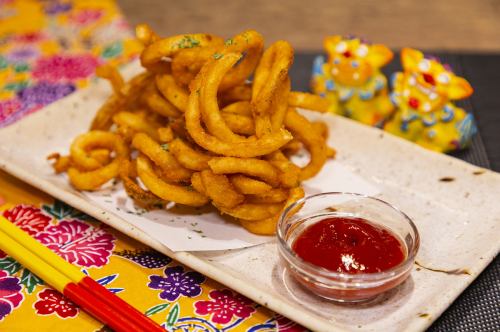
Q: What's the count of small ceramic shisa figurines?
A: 2